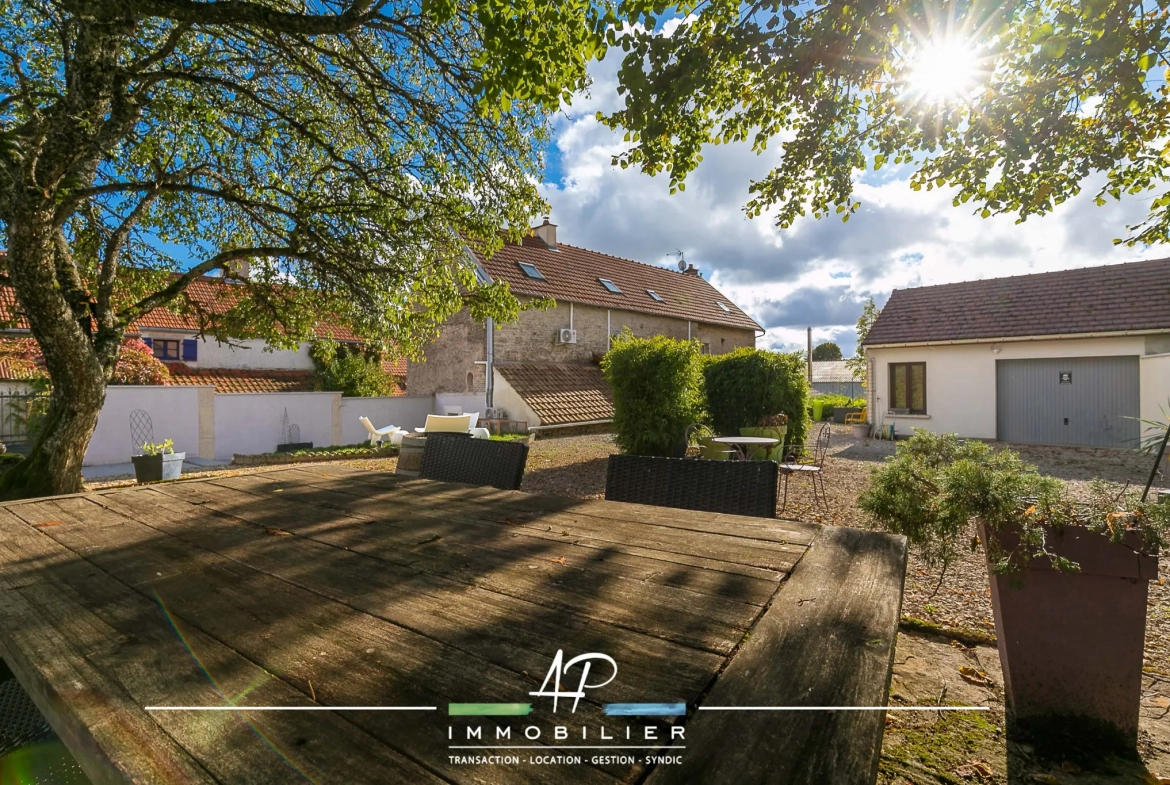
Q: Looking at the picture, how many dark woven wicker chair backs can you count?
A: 2